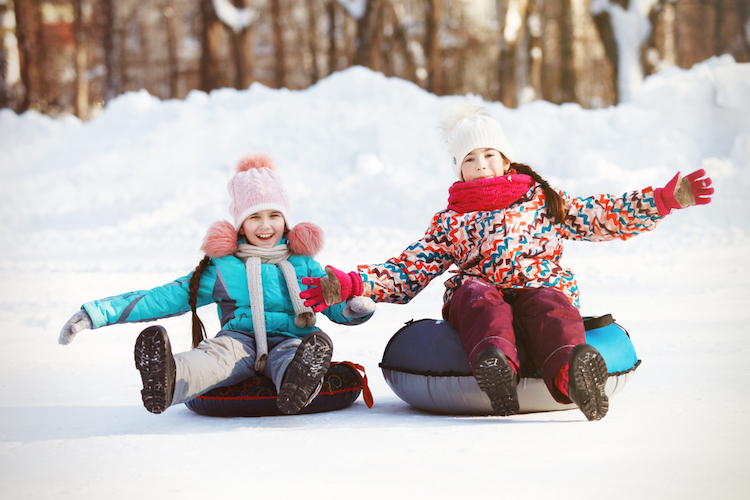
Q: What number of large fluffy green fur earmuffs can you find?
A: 0